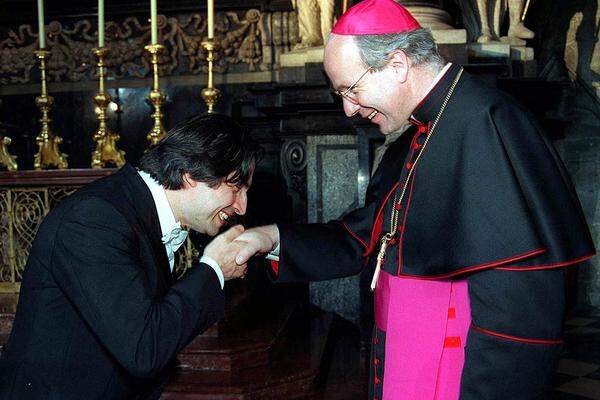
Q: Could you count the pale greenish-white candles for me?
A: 4